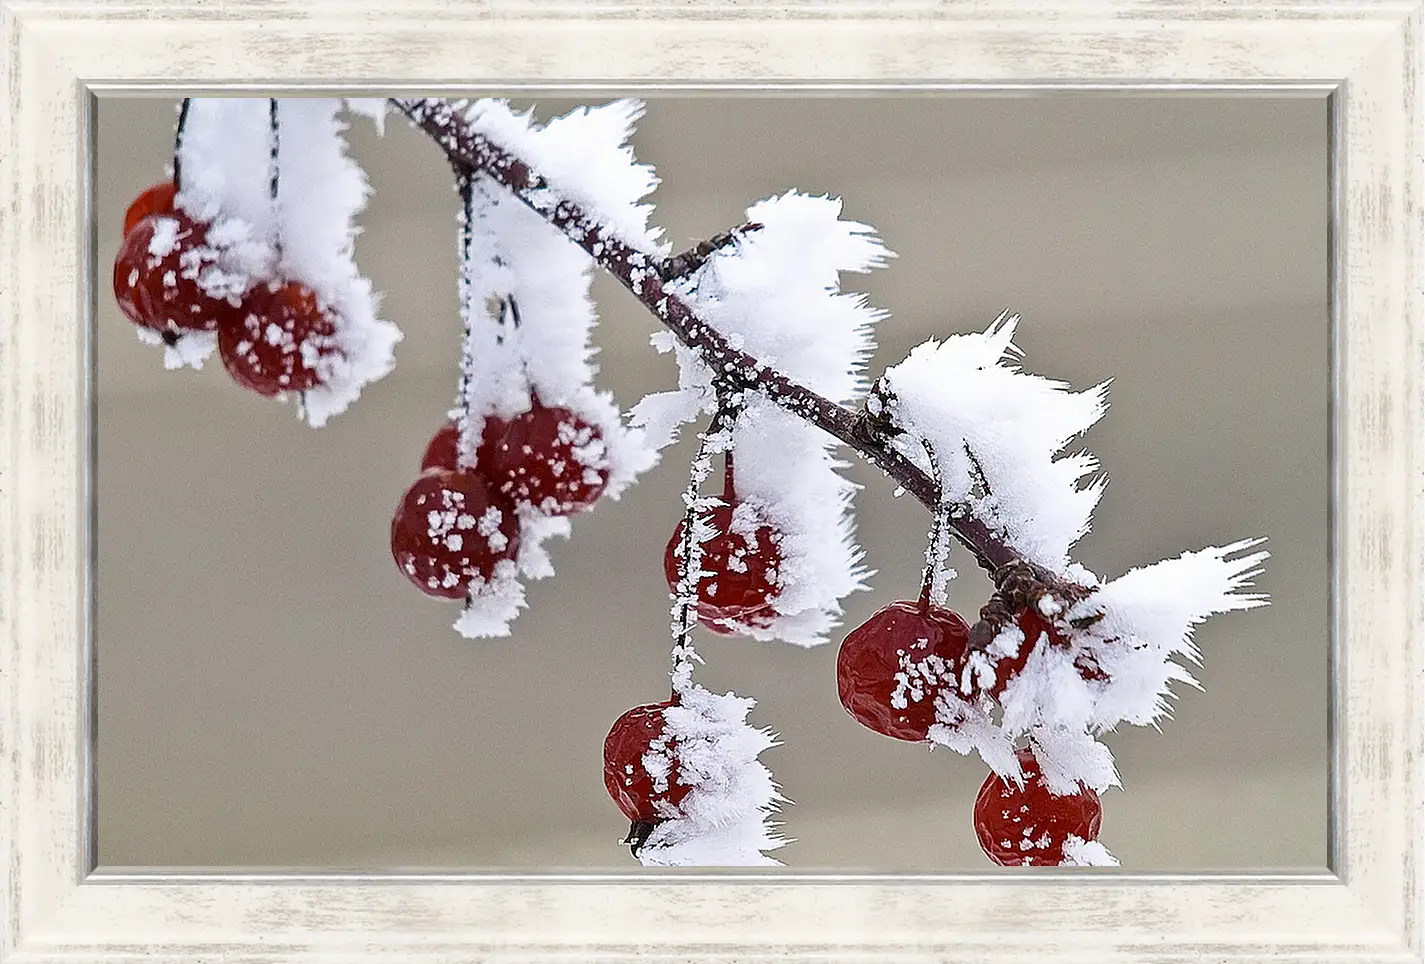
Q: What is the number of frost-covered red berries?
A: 11